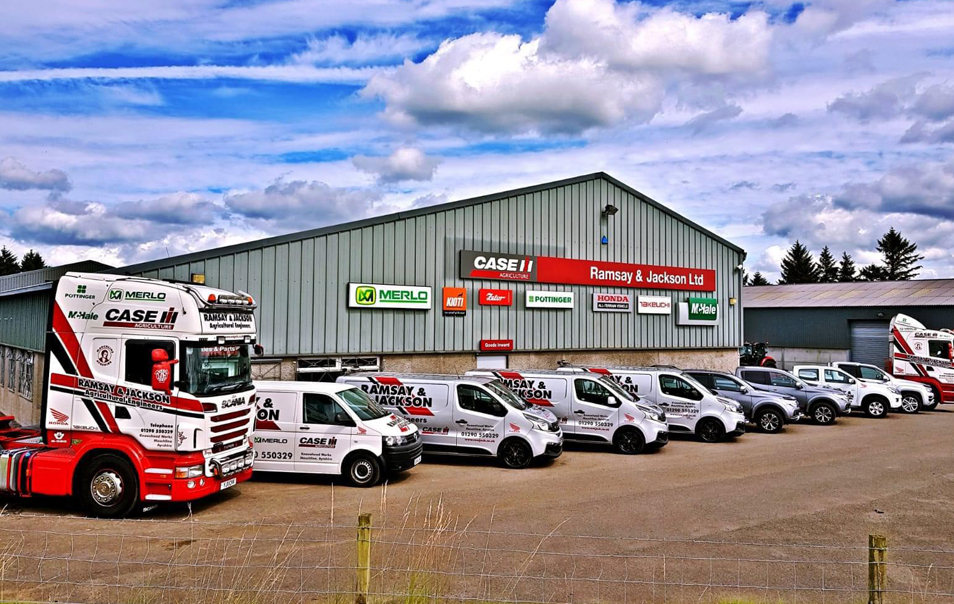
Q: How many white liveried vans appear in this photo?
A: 4